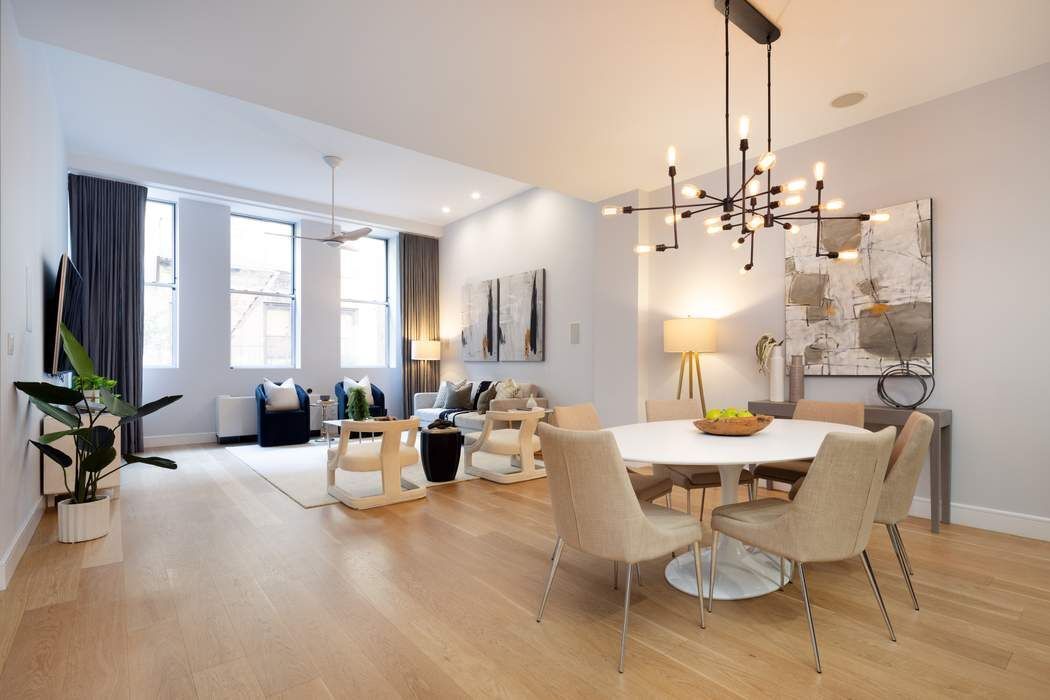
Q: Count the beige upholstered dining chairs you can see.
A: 6